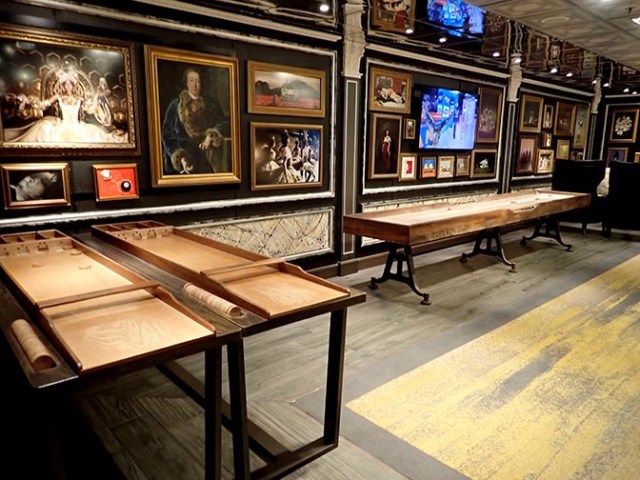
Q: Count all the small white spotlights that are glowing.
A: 11